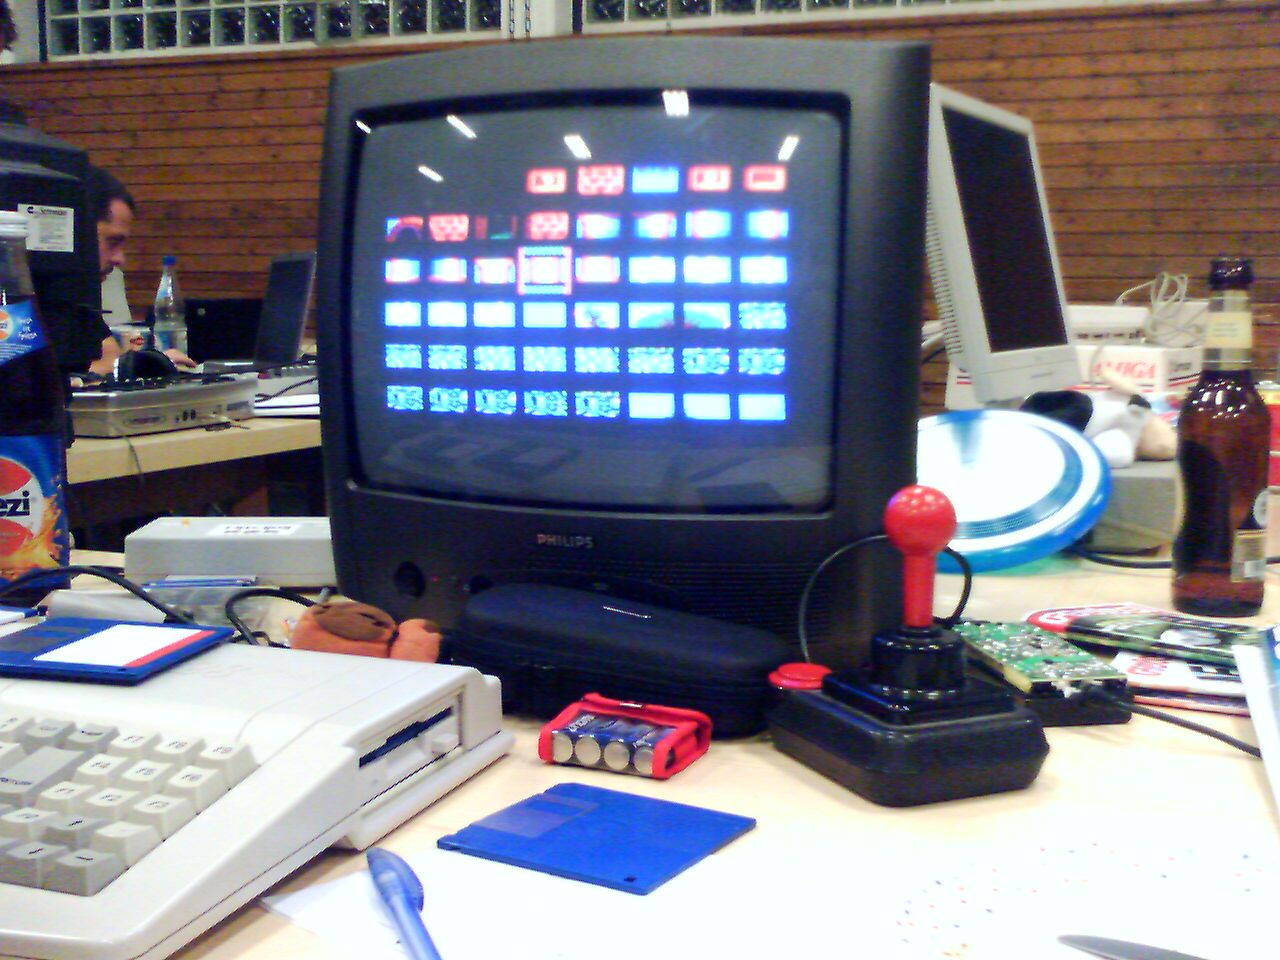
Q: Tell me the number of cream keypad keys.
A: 11